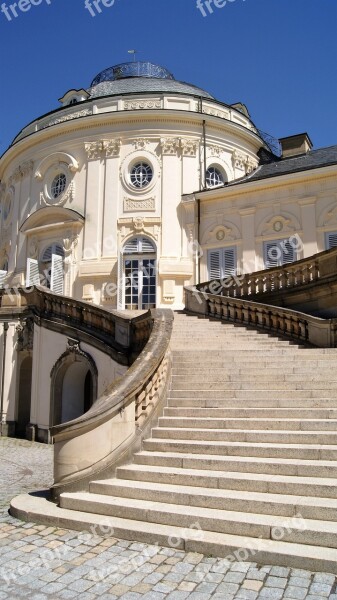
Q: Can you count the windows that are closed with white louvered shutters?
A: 3